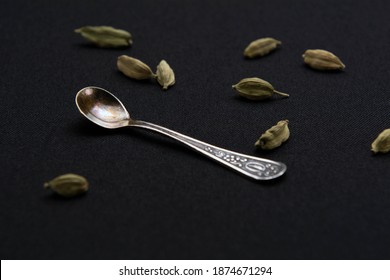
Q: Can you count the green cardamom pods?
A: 9